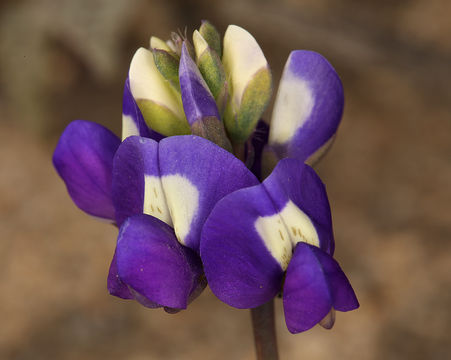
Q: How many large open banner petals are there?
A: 2